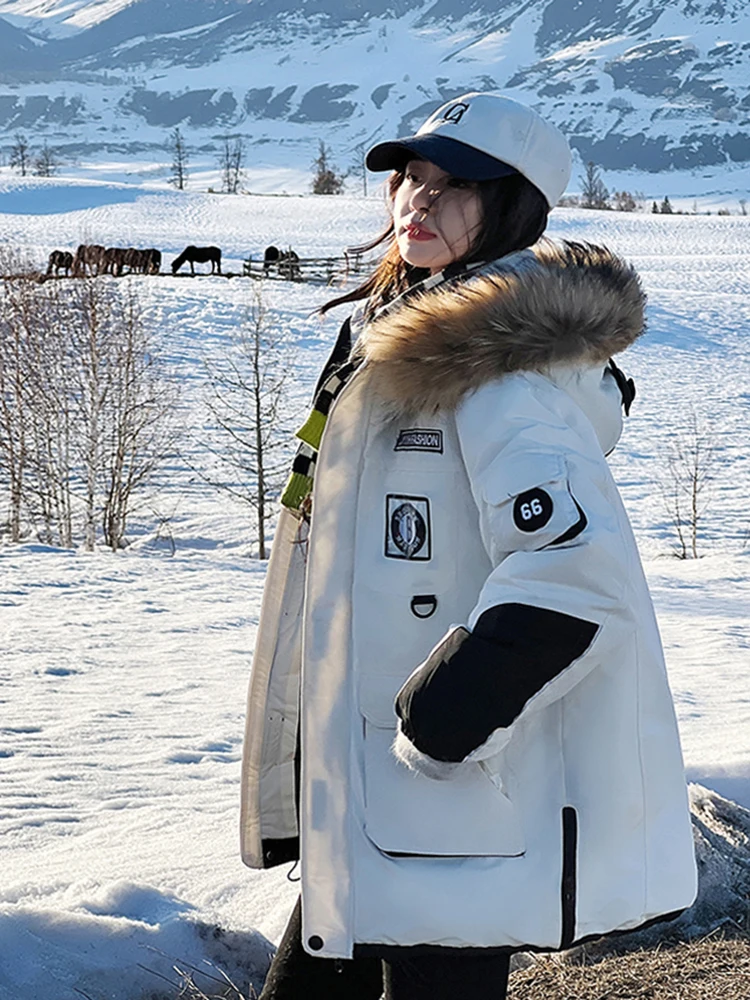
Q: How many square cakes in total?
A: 0